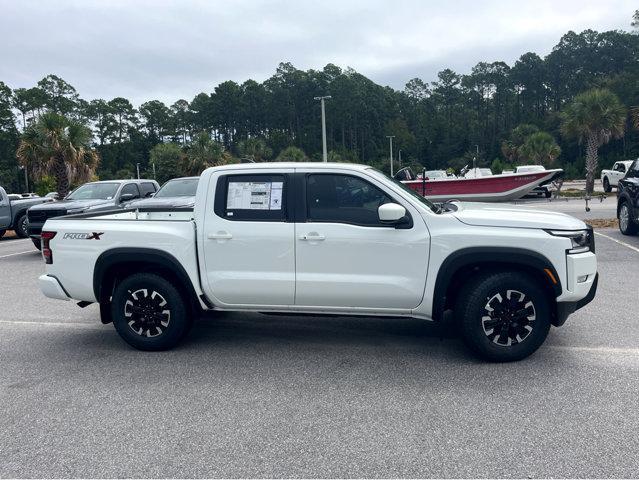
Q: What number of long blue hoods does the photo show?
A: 0